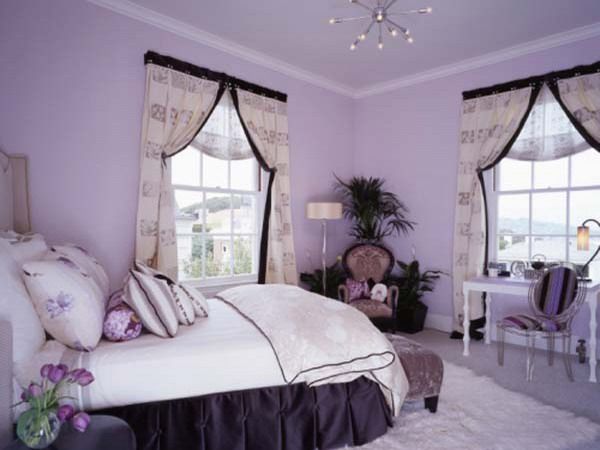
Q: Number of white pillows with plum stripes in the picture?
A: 3